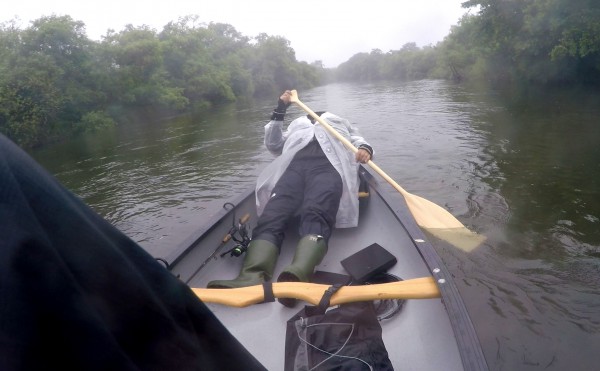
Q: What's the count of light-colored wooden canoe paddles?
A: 1